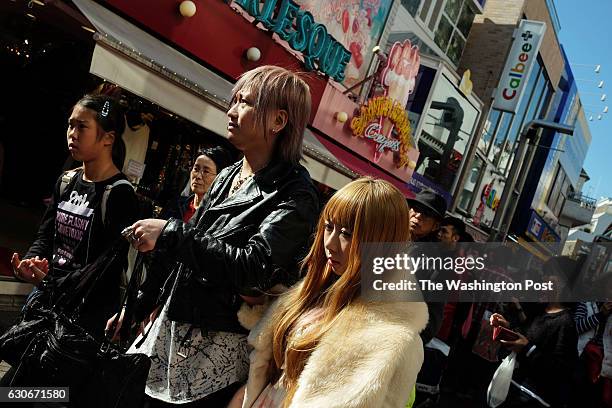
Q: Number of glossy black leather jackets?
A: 1